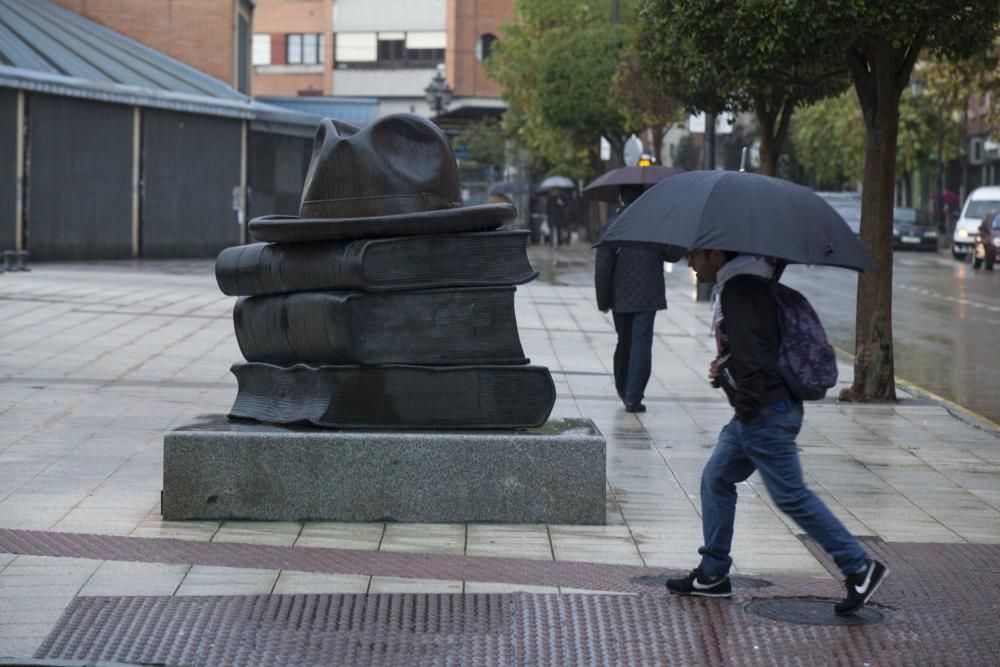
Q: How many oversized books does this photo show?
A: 3